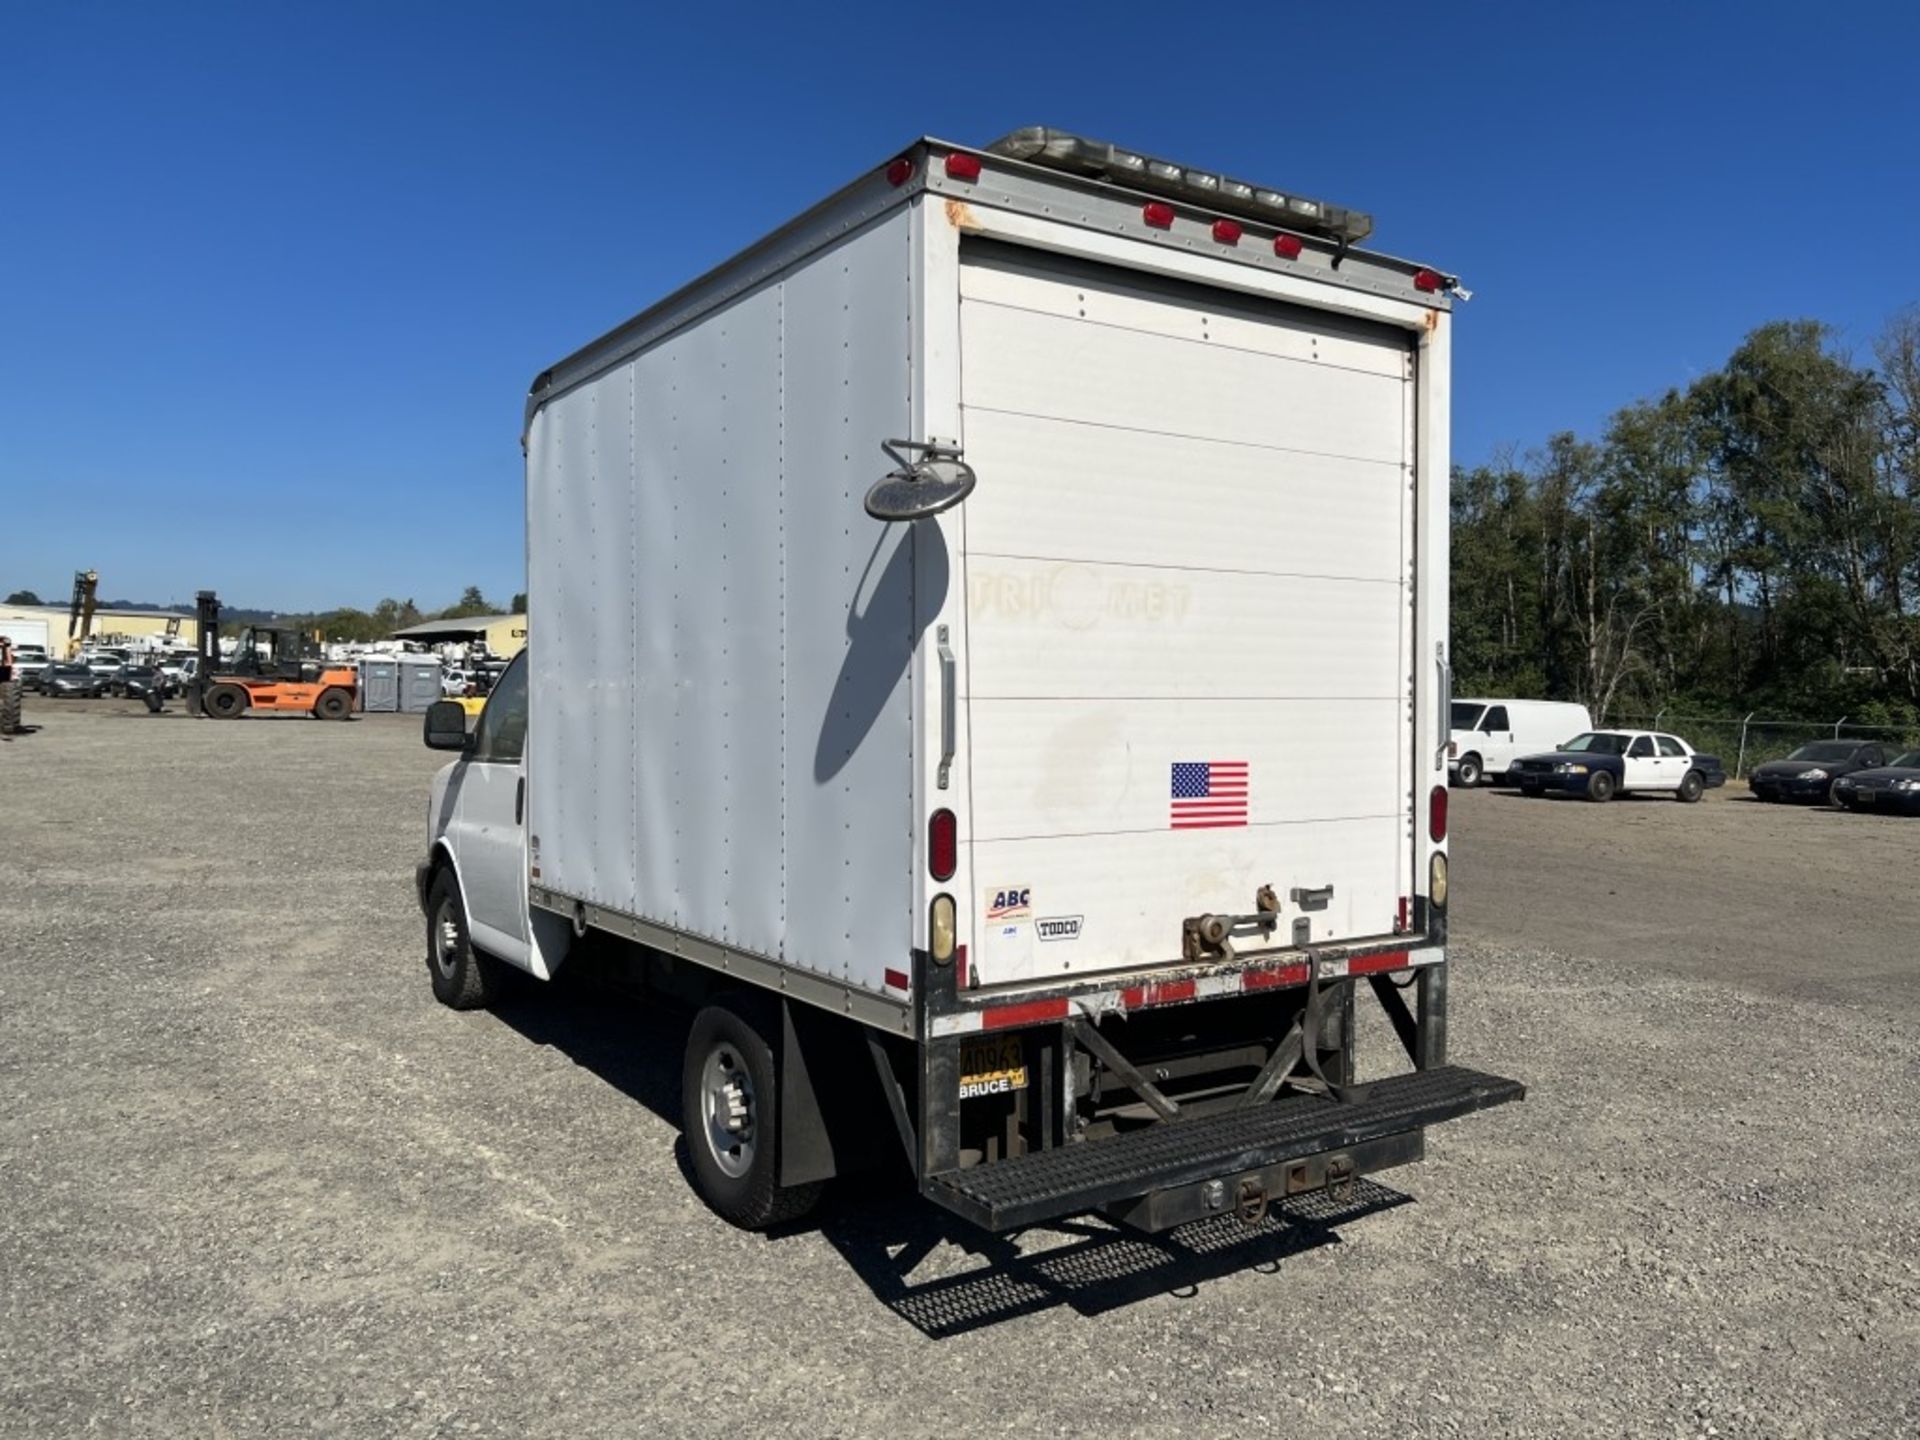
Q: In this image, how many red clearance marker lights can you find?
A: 6